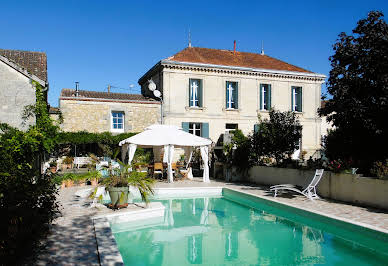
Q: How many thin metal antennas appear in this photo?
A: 2